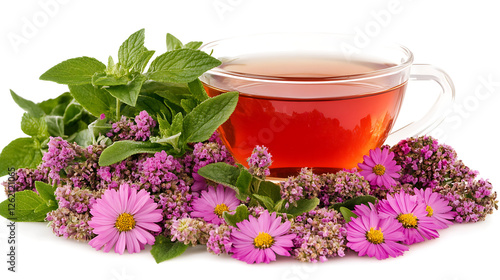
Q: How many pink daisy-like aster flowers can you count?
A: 7